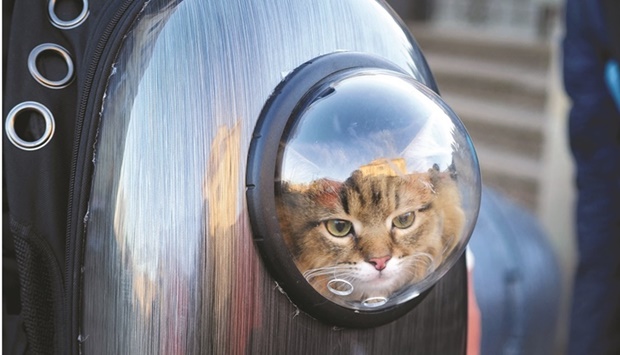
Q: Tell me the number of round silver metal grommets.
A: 3